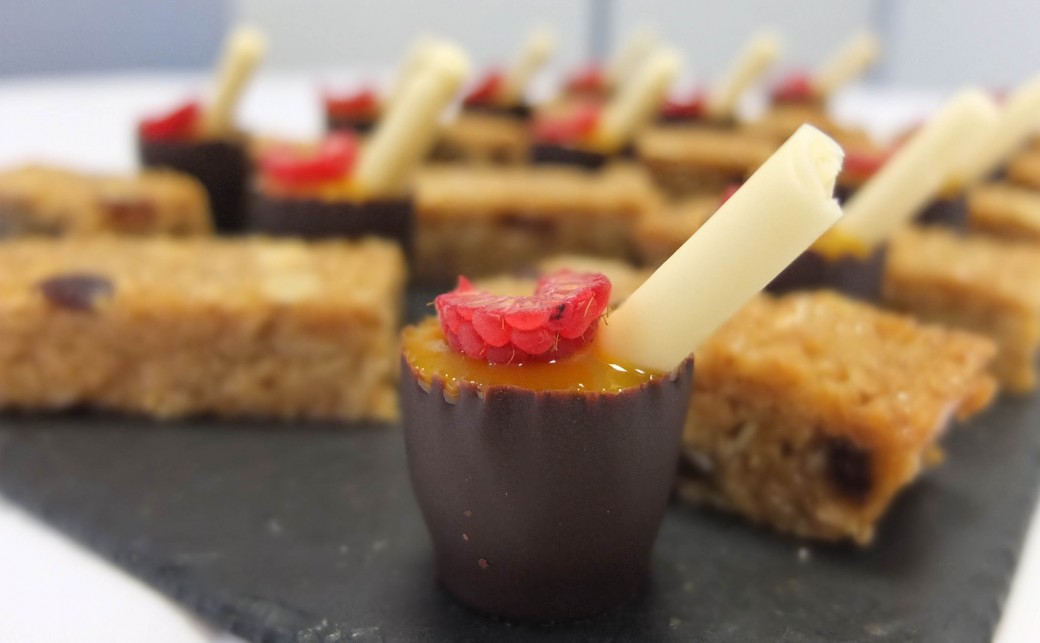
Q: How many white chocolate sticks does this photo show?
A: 11